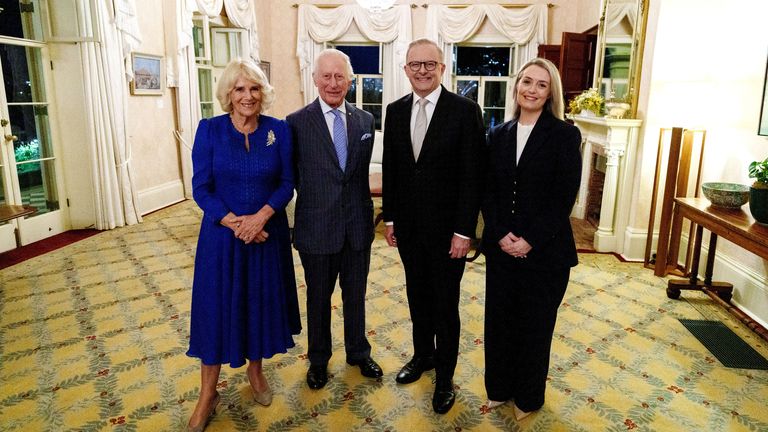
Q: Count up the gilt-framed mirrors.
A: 1